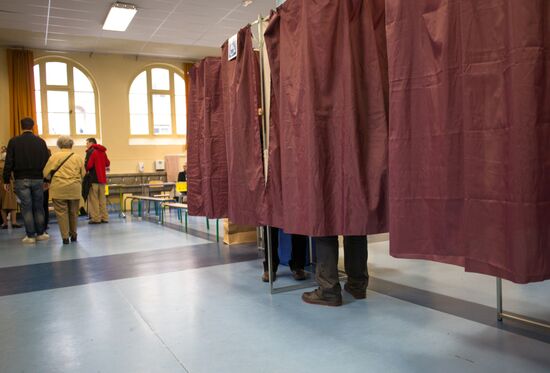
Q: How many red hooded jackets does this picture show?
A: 1